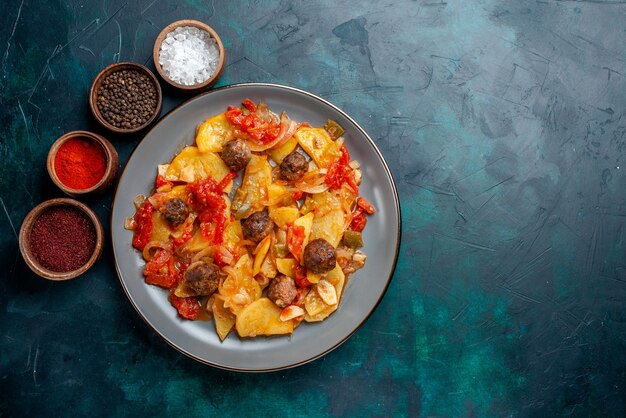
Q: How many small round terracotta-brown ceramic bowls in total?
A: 4